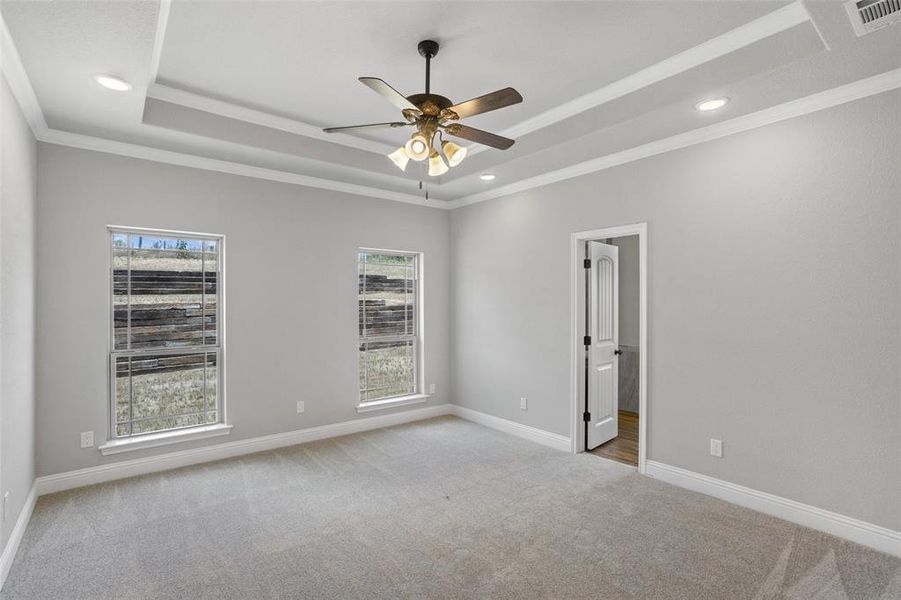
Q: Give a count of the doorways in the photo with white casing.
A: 1